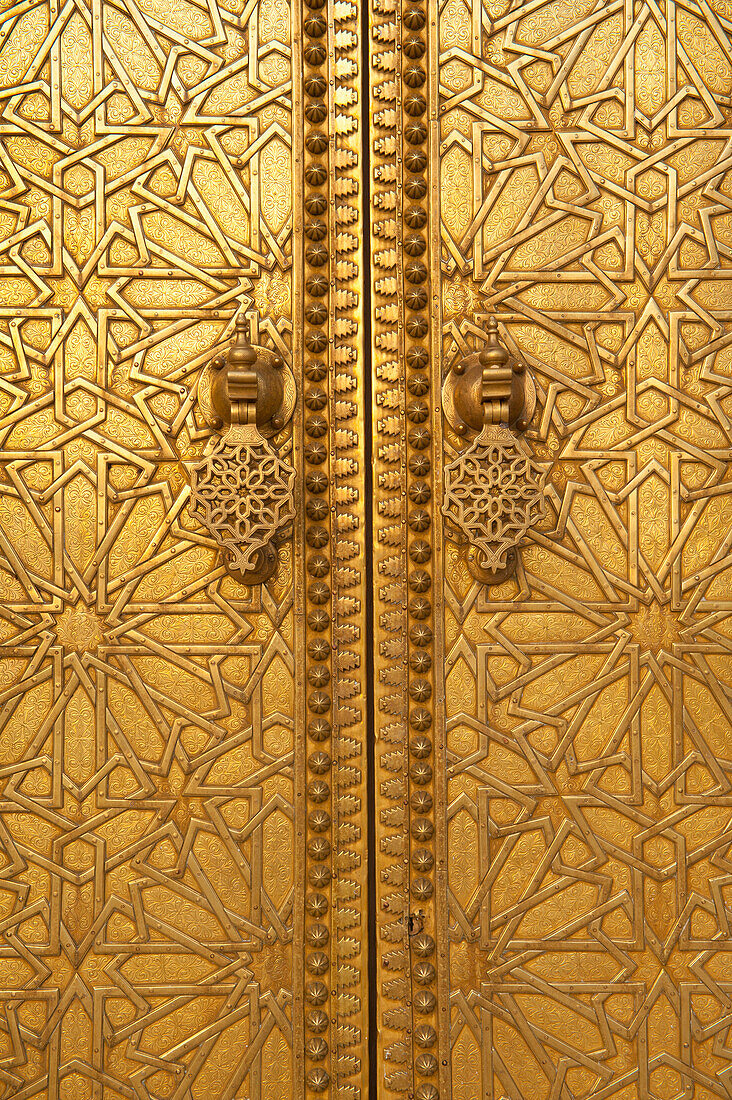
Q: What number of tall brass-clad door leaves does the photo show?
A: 2